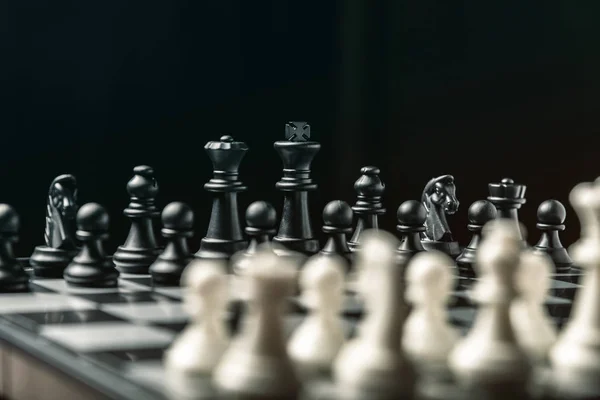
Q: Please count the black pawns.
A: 8